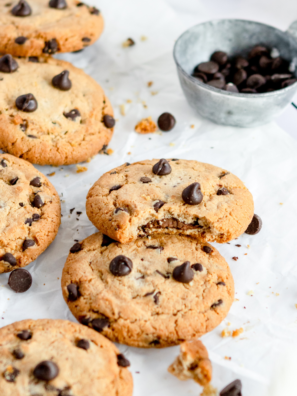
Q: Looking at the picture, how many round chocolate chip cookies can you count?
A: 6